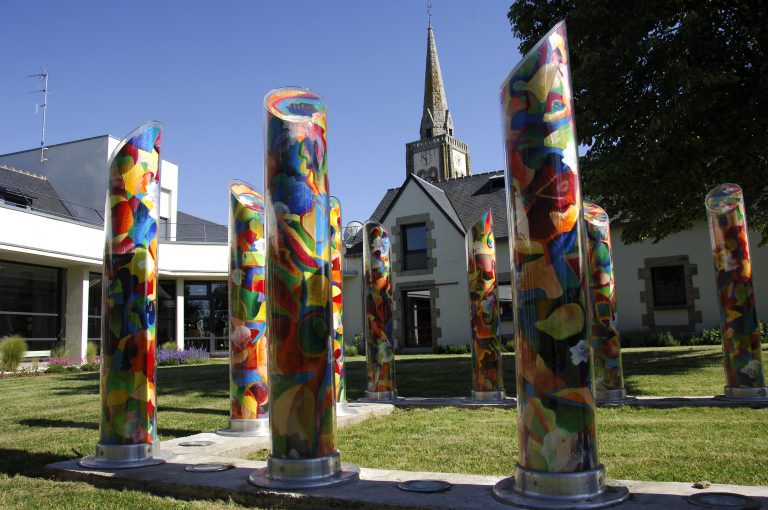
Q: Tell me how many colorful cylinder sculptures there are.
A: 9